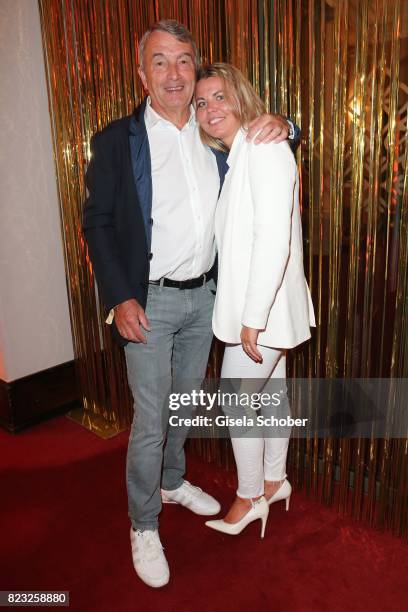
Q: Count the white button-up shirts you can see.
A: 1